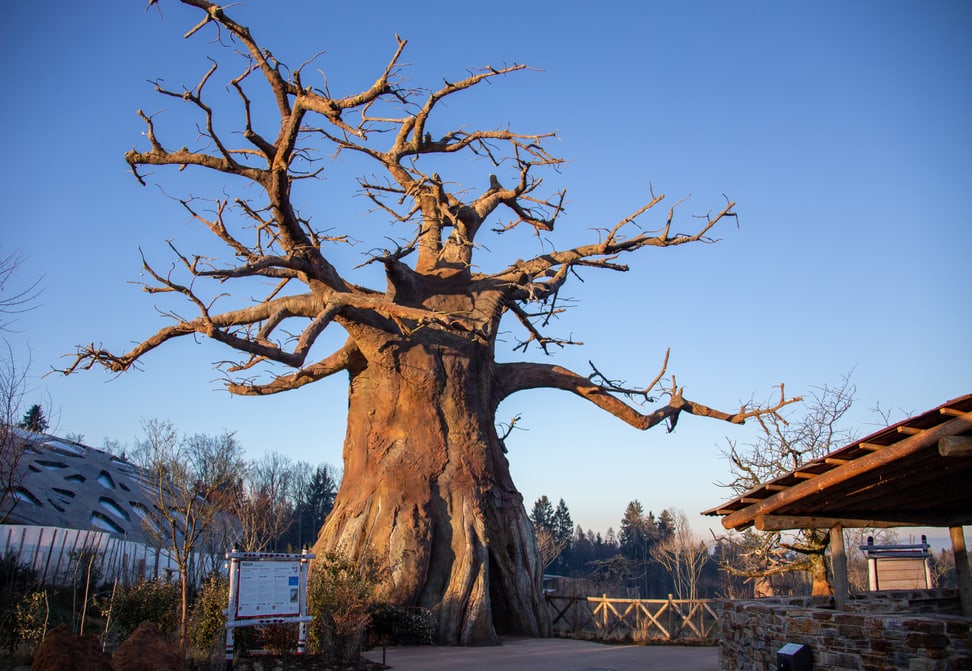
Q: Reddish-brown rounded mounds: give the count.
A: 2